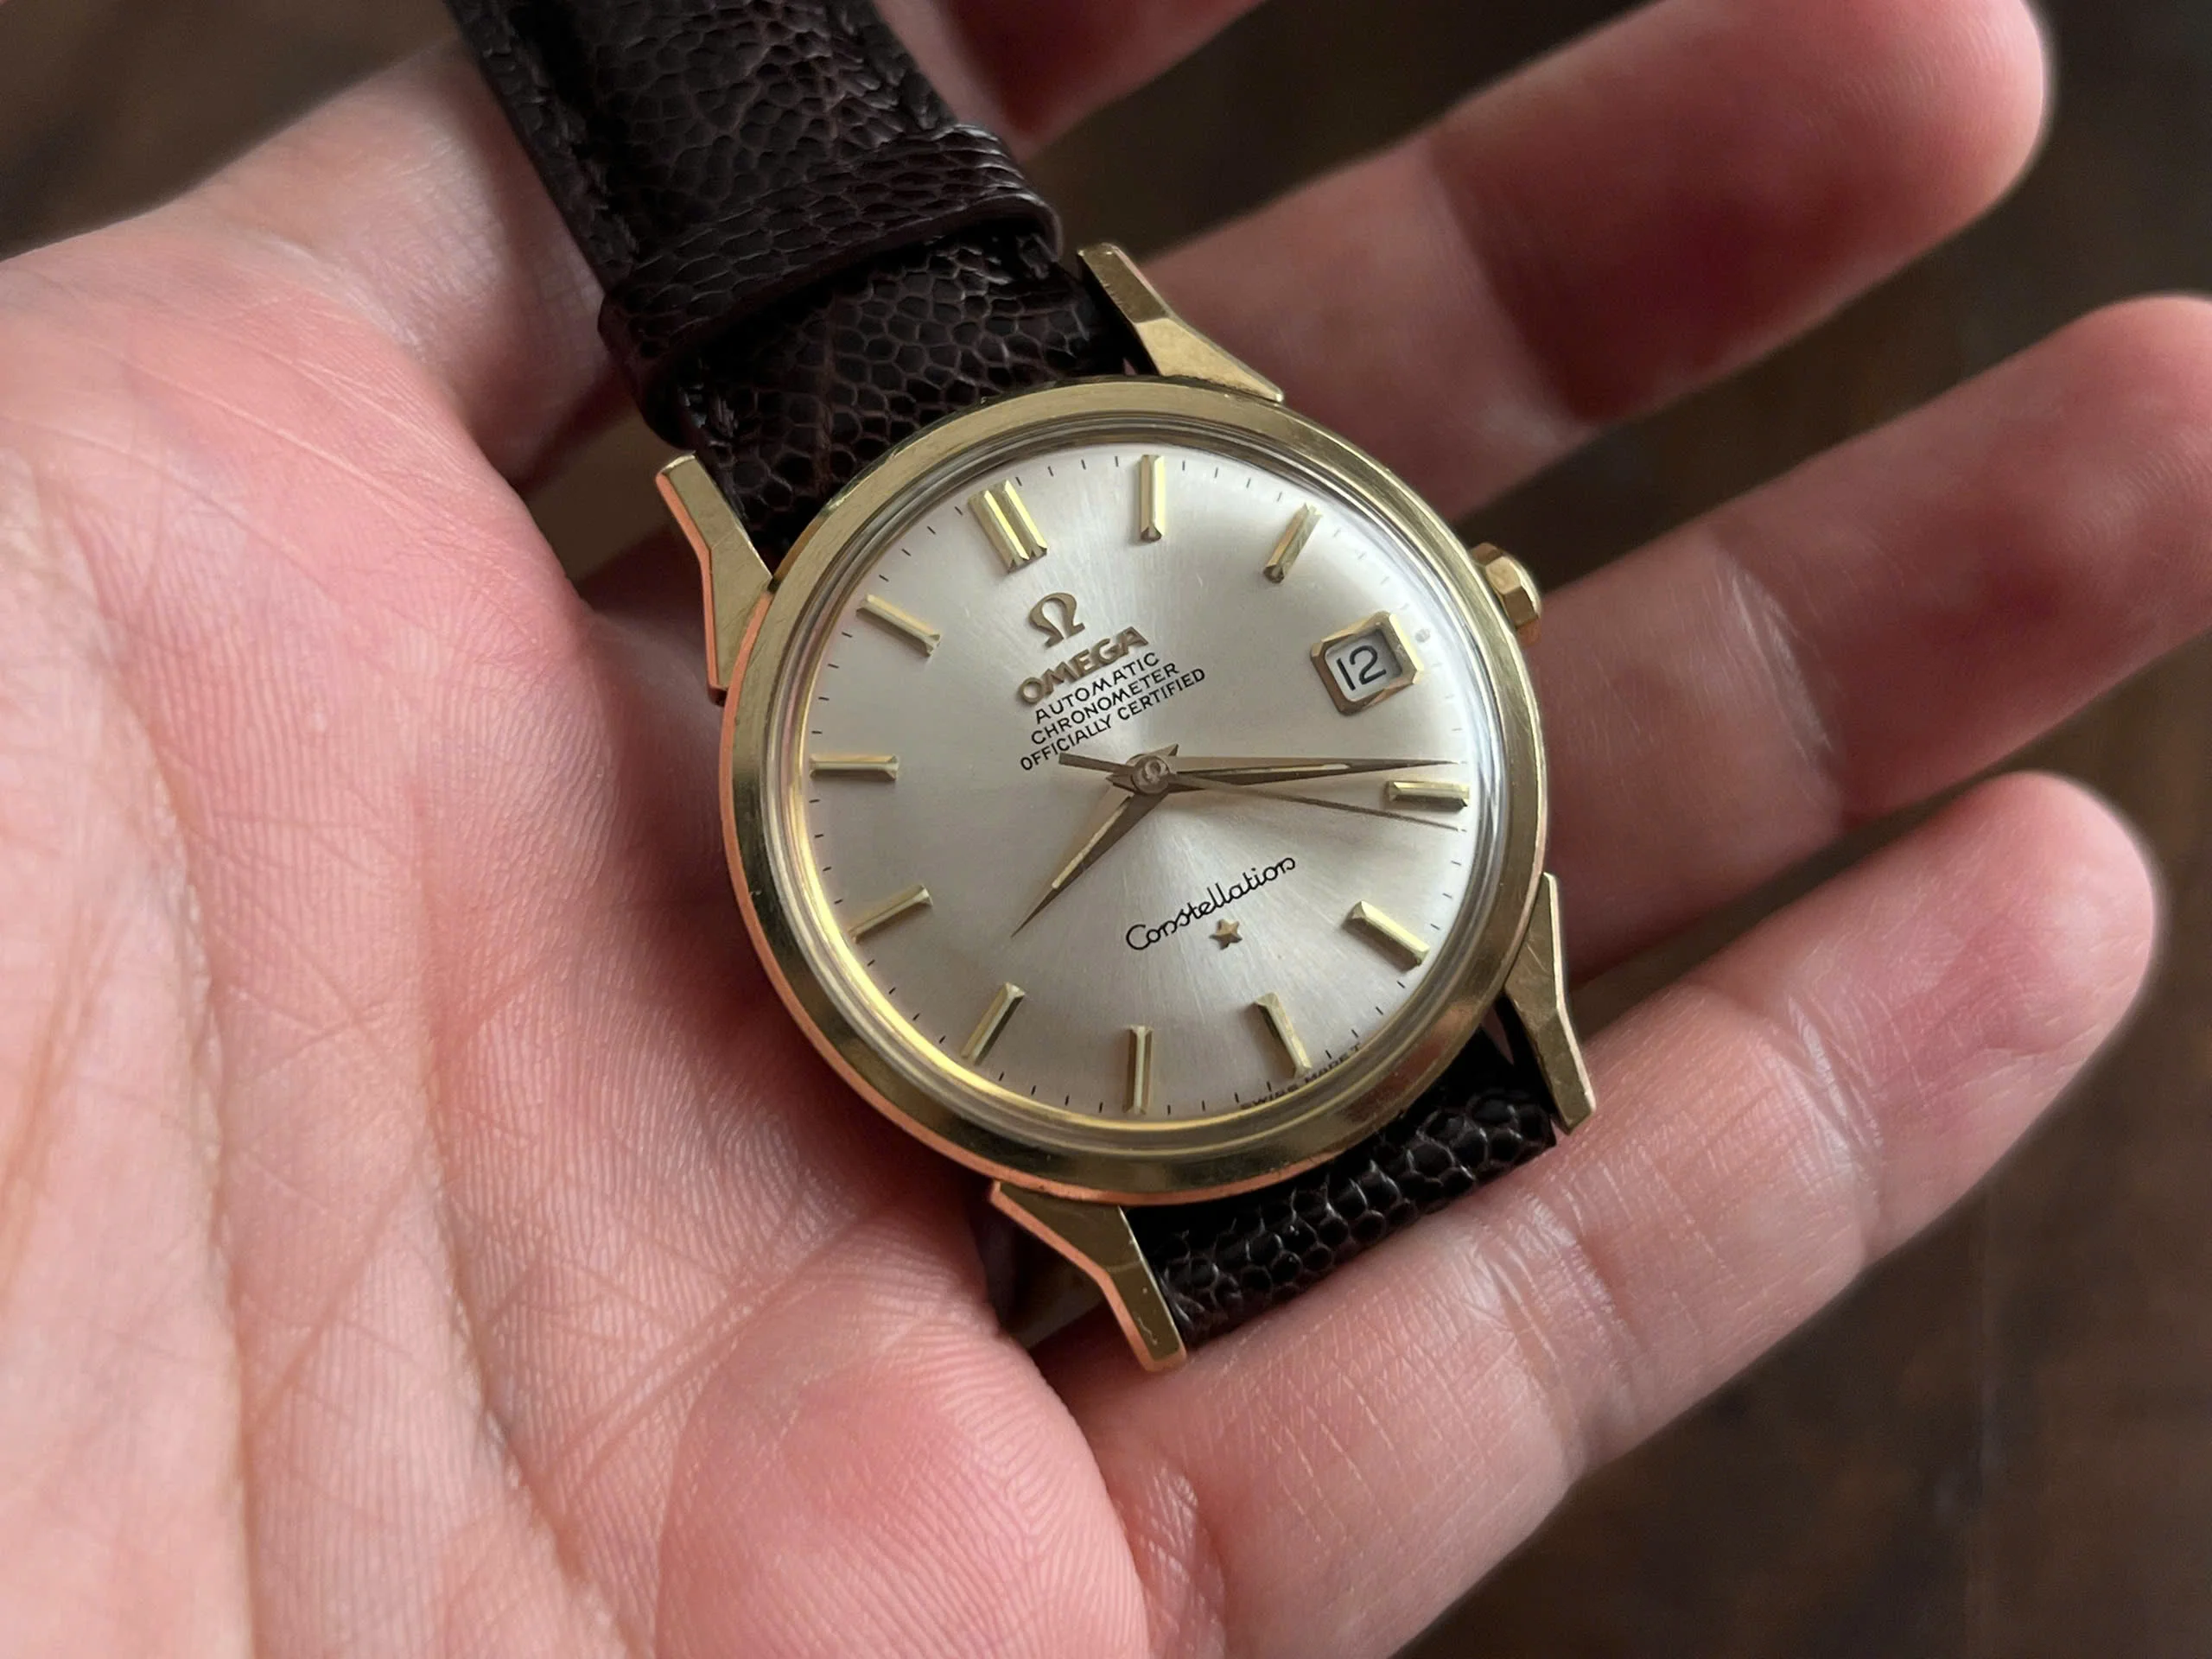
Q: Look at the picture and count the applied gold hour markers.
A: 11